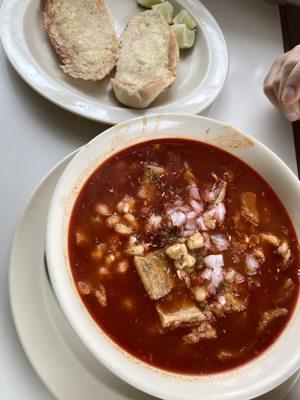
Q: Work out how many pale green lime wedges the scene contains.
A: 4